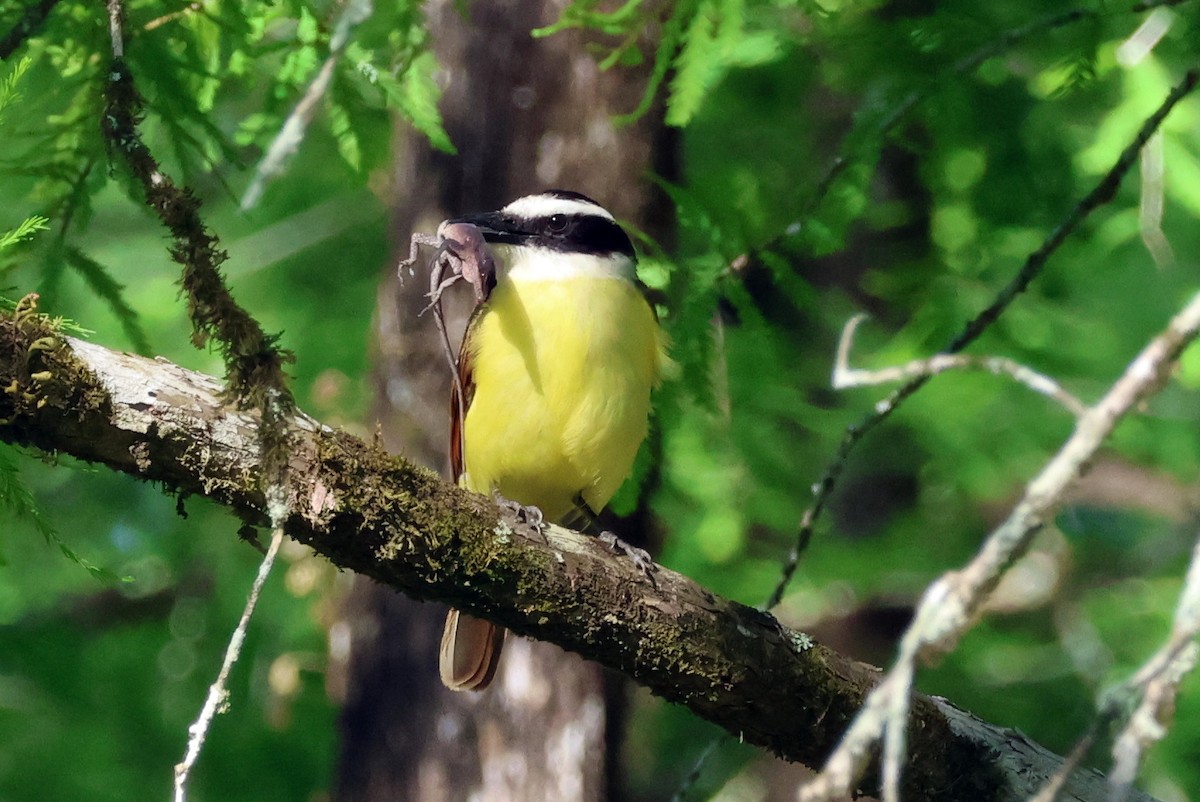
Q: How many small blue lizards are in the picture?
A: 0